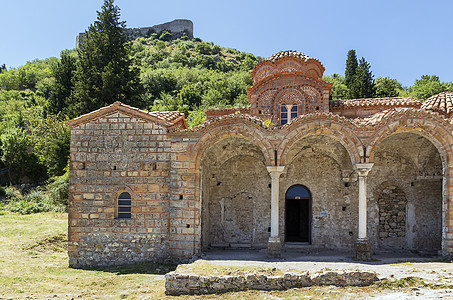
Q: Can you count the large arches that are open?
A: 3